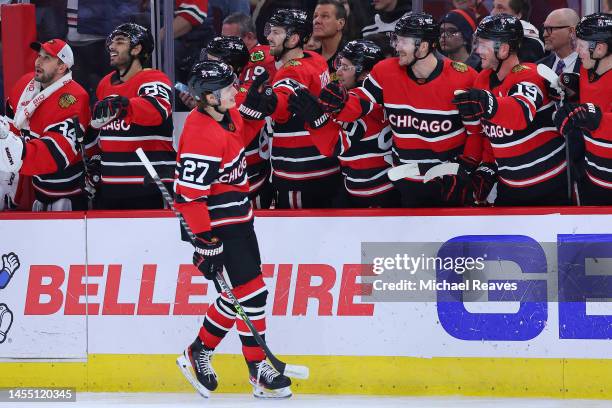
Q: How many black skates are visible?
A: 2